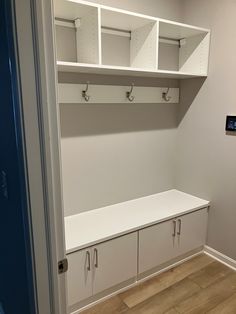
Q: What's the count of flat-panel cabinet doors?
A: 4